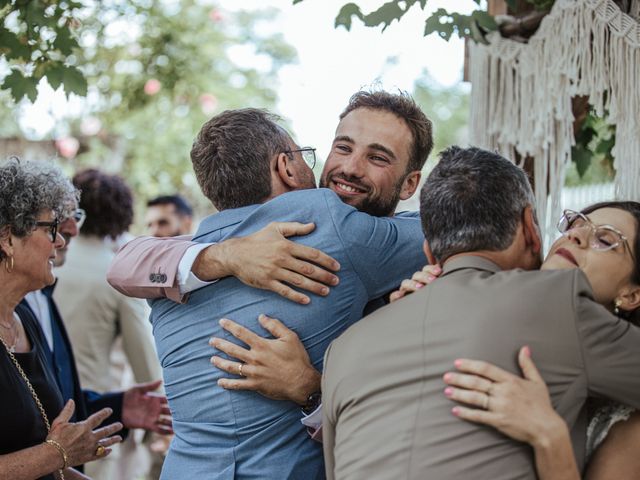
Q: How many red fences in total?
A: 0